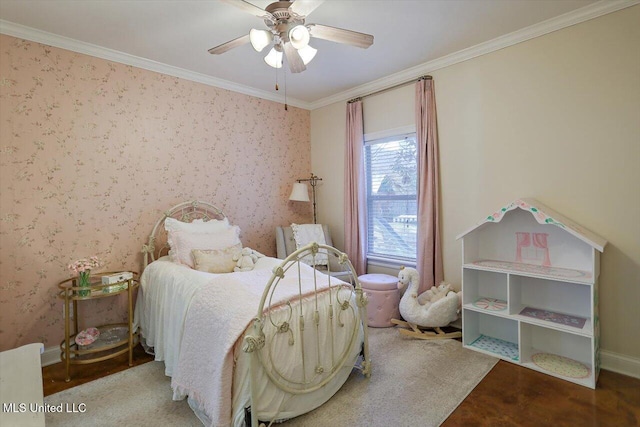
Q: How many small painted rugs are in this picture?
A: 5